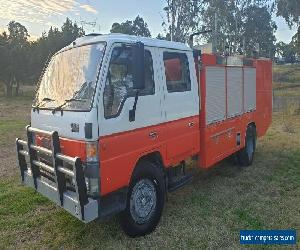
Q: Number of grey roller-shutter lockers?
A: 3